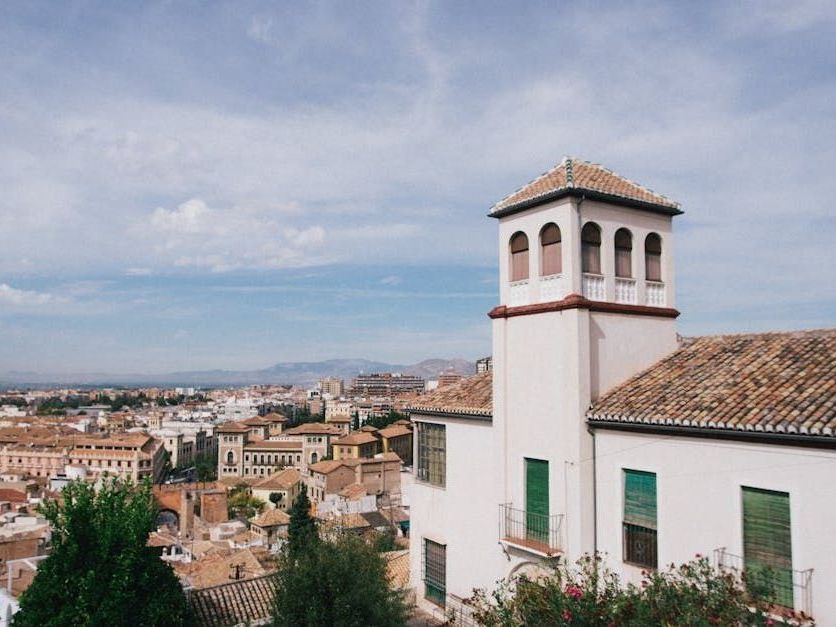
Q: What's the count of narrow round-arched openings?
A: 5